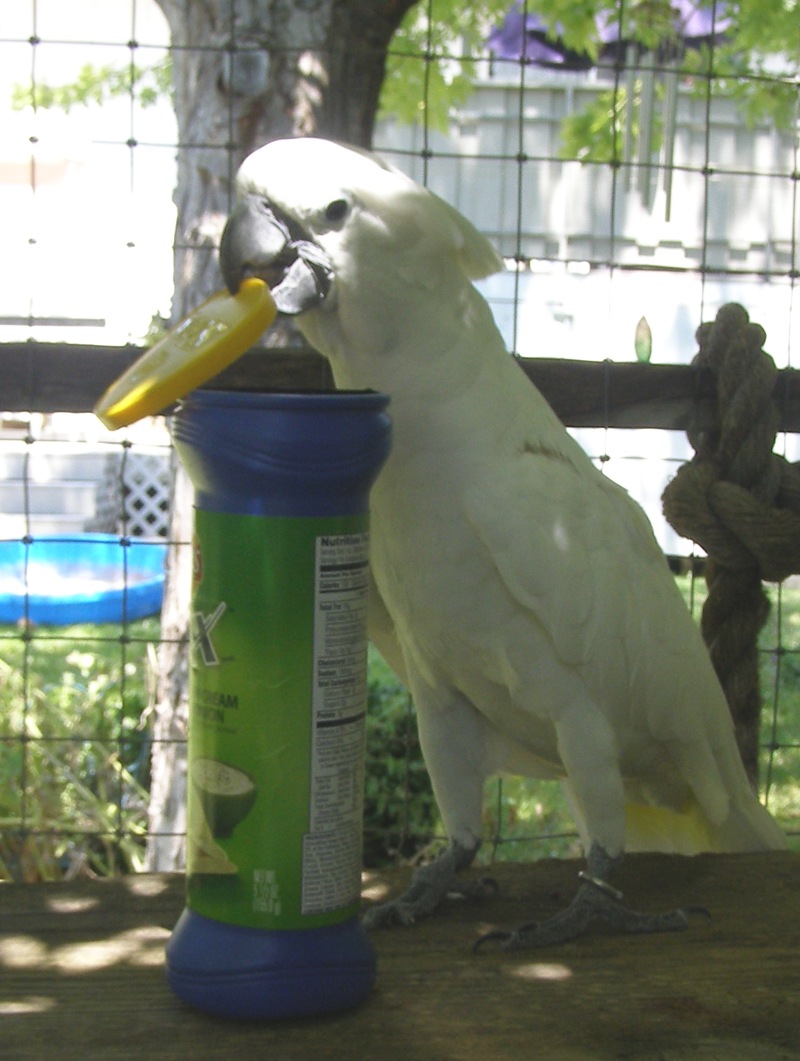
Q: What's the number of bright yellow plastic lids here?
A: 1